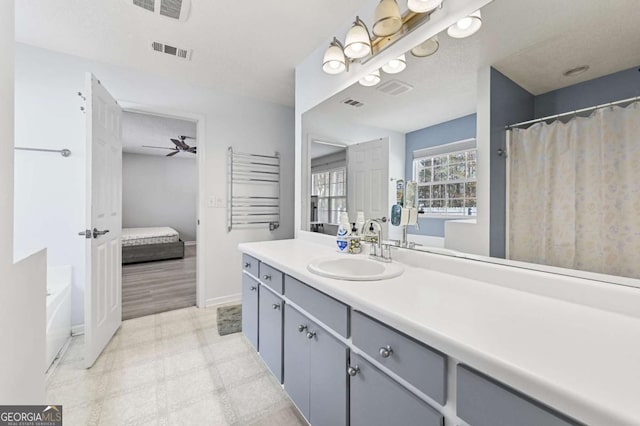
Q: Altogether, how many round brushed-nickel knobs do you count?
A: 8